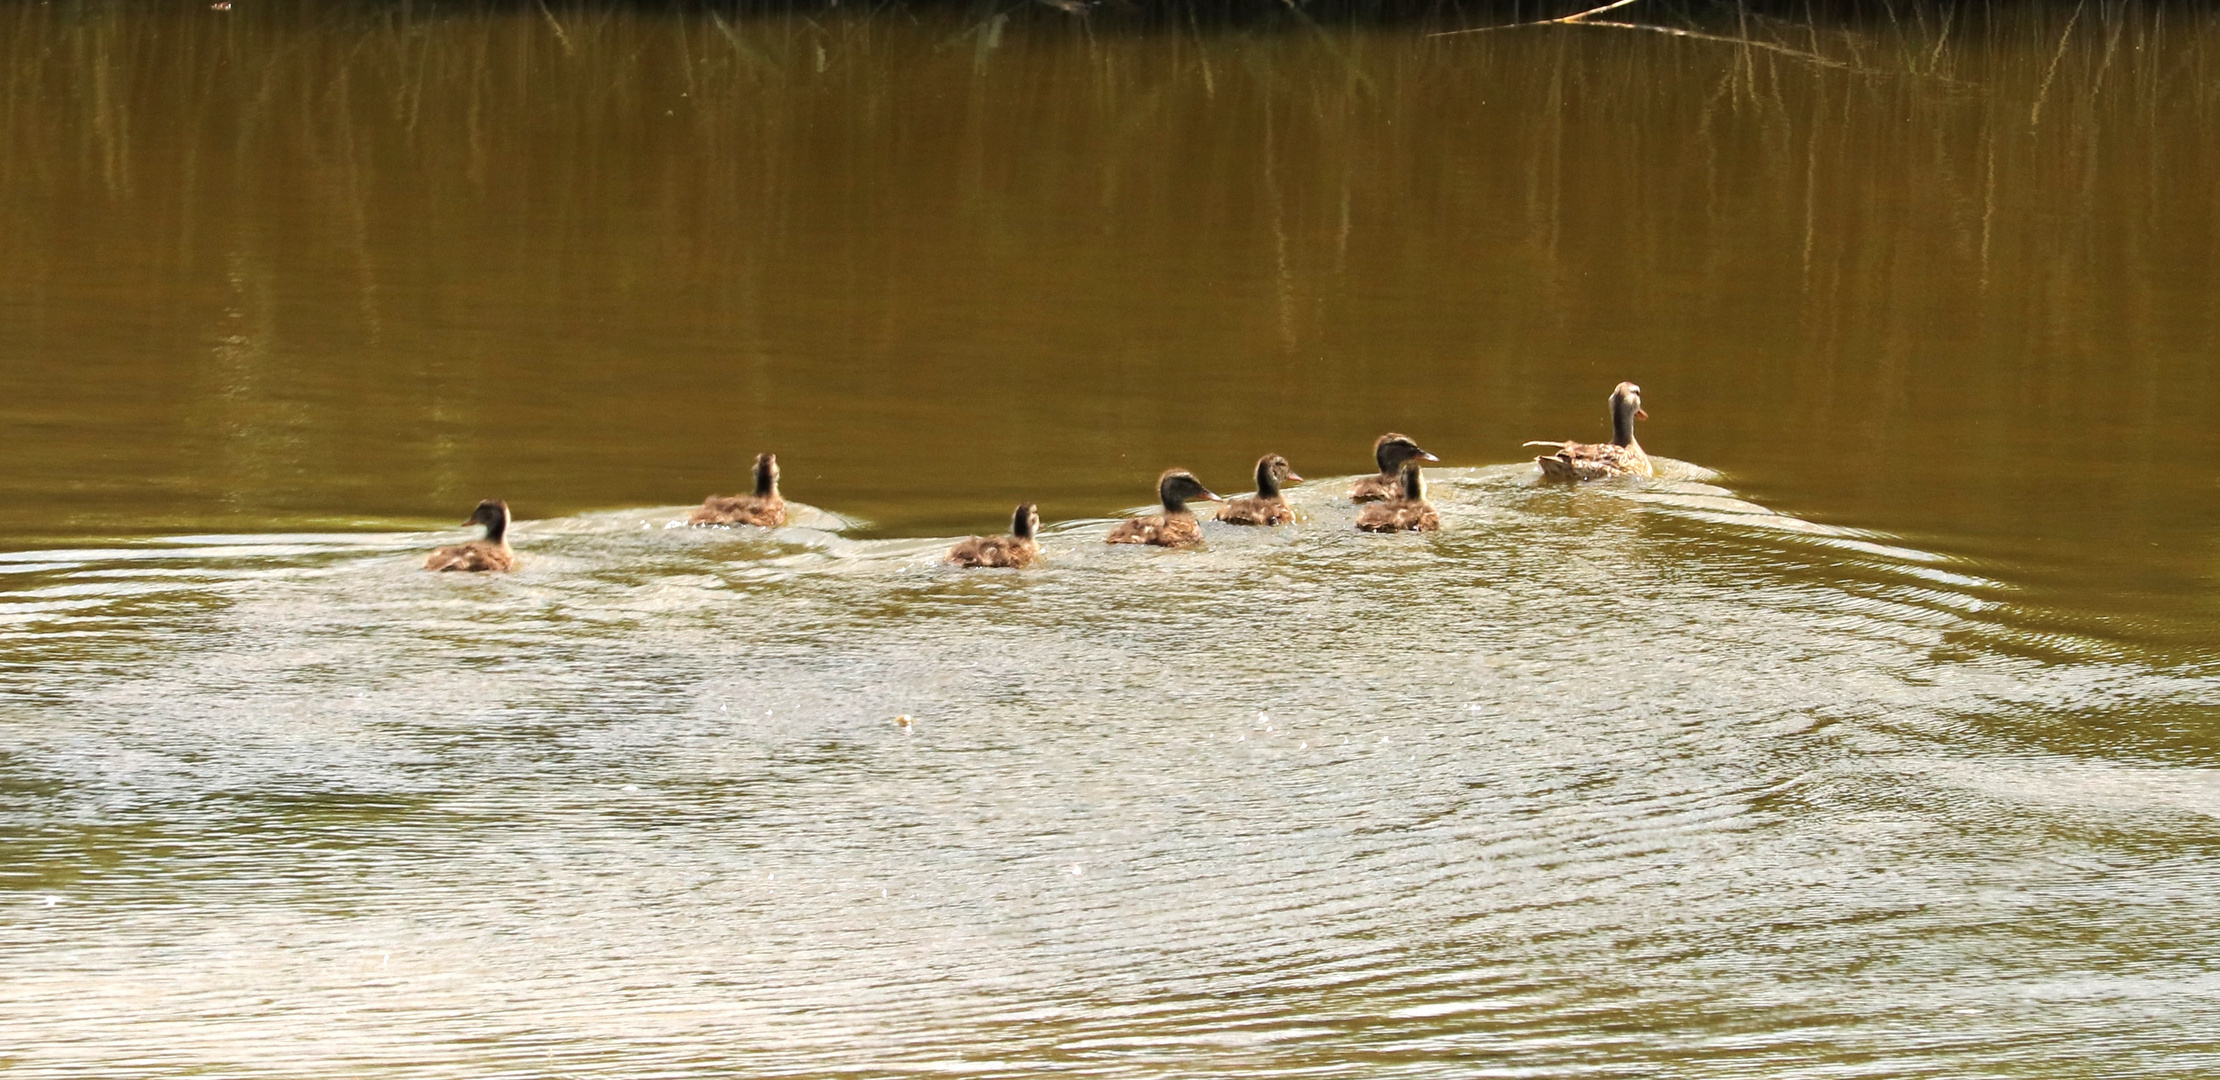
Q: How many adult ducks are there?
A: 1